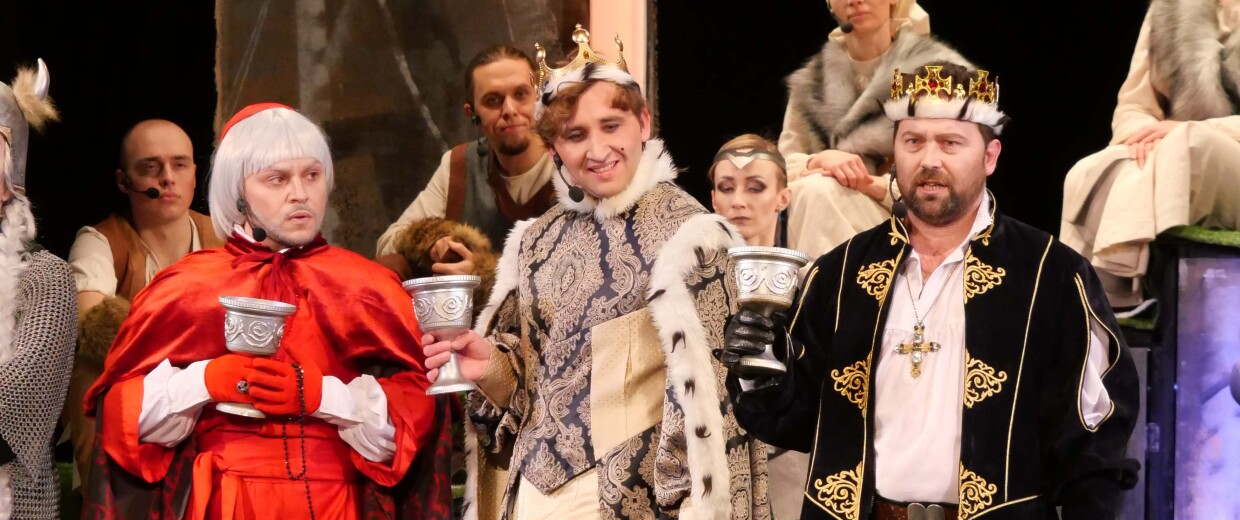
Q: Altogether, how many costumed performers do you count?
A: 9